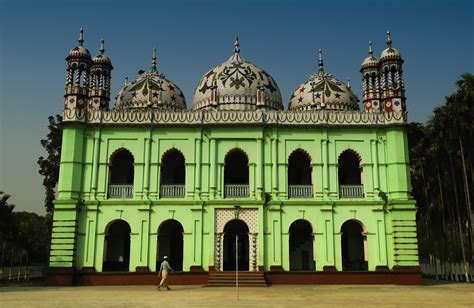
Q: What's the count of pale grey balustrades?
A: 5